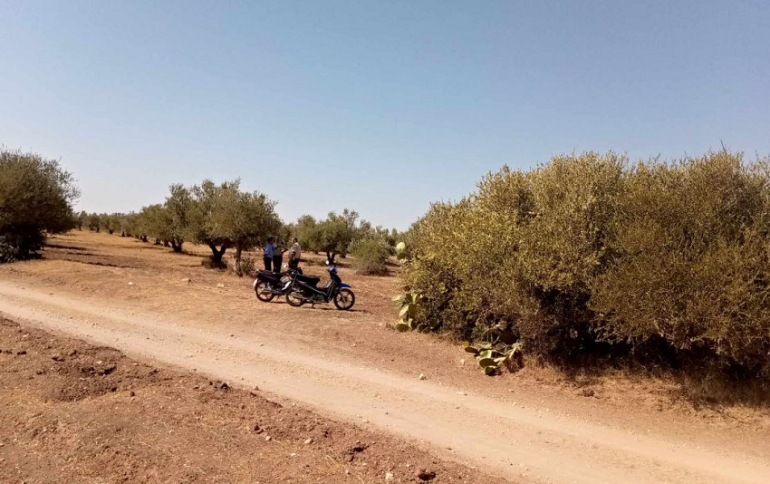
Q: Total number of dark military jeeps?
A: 0